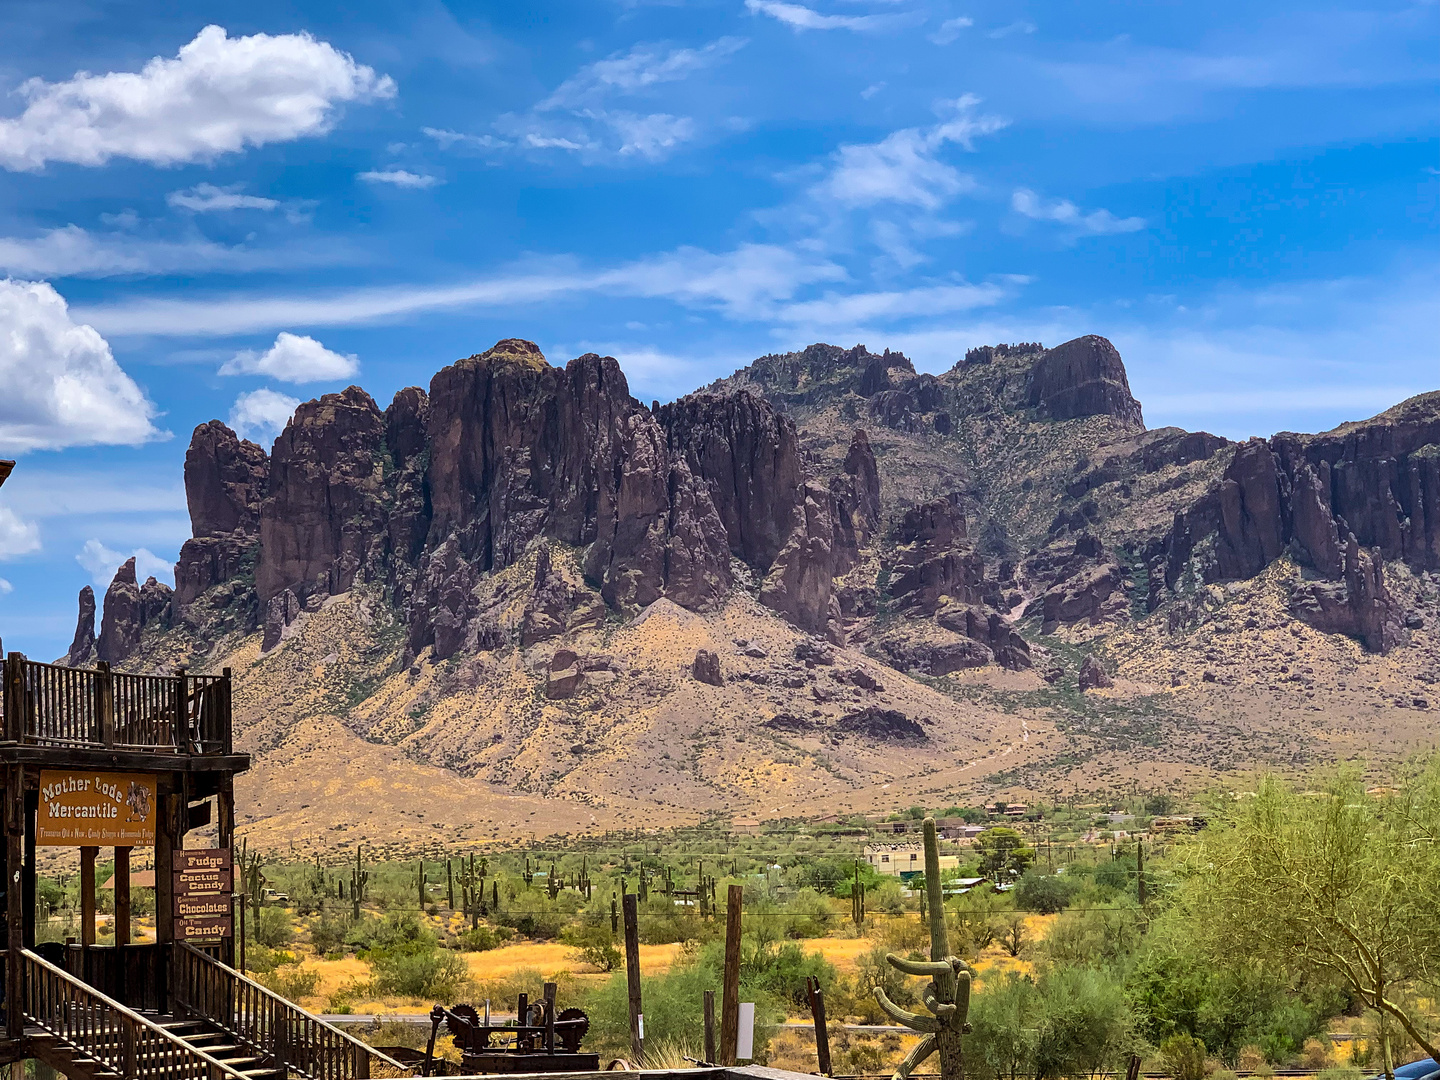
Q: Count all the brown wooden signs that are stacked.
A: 4